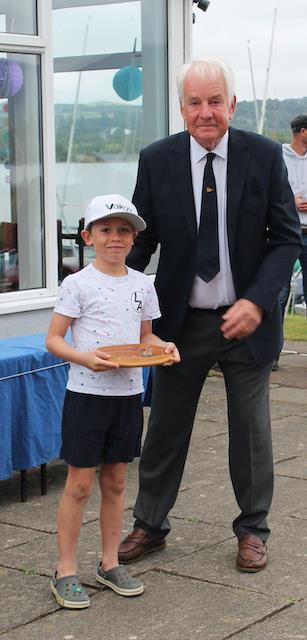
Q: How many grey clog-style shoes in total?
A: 2